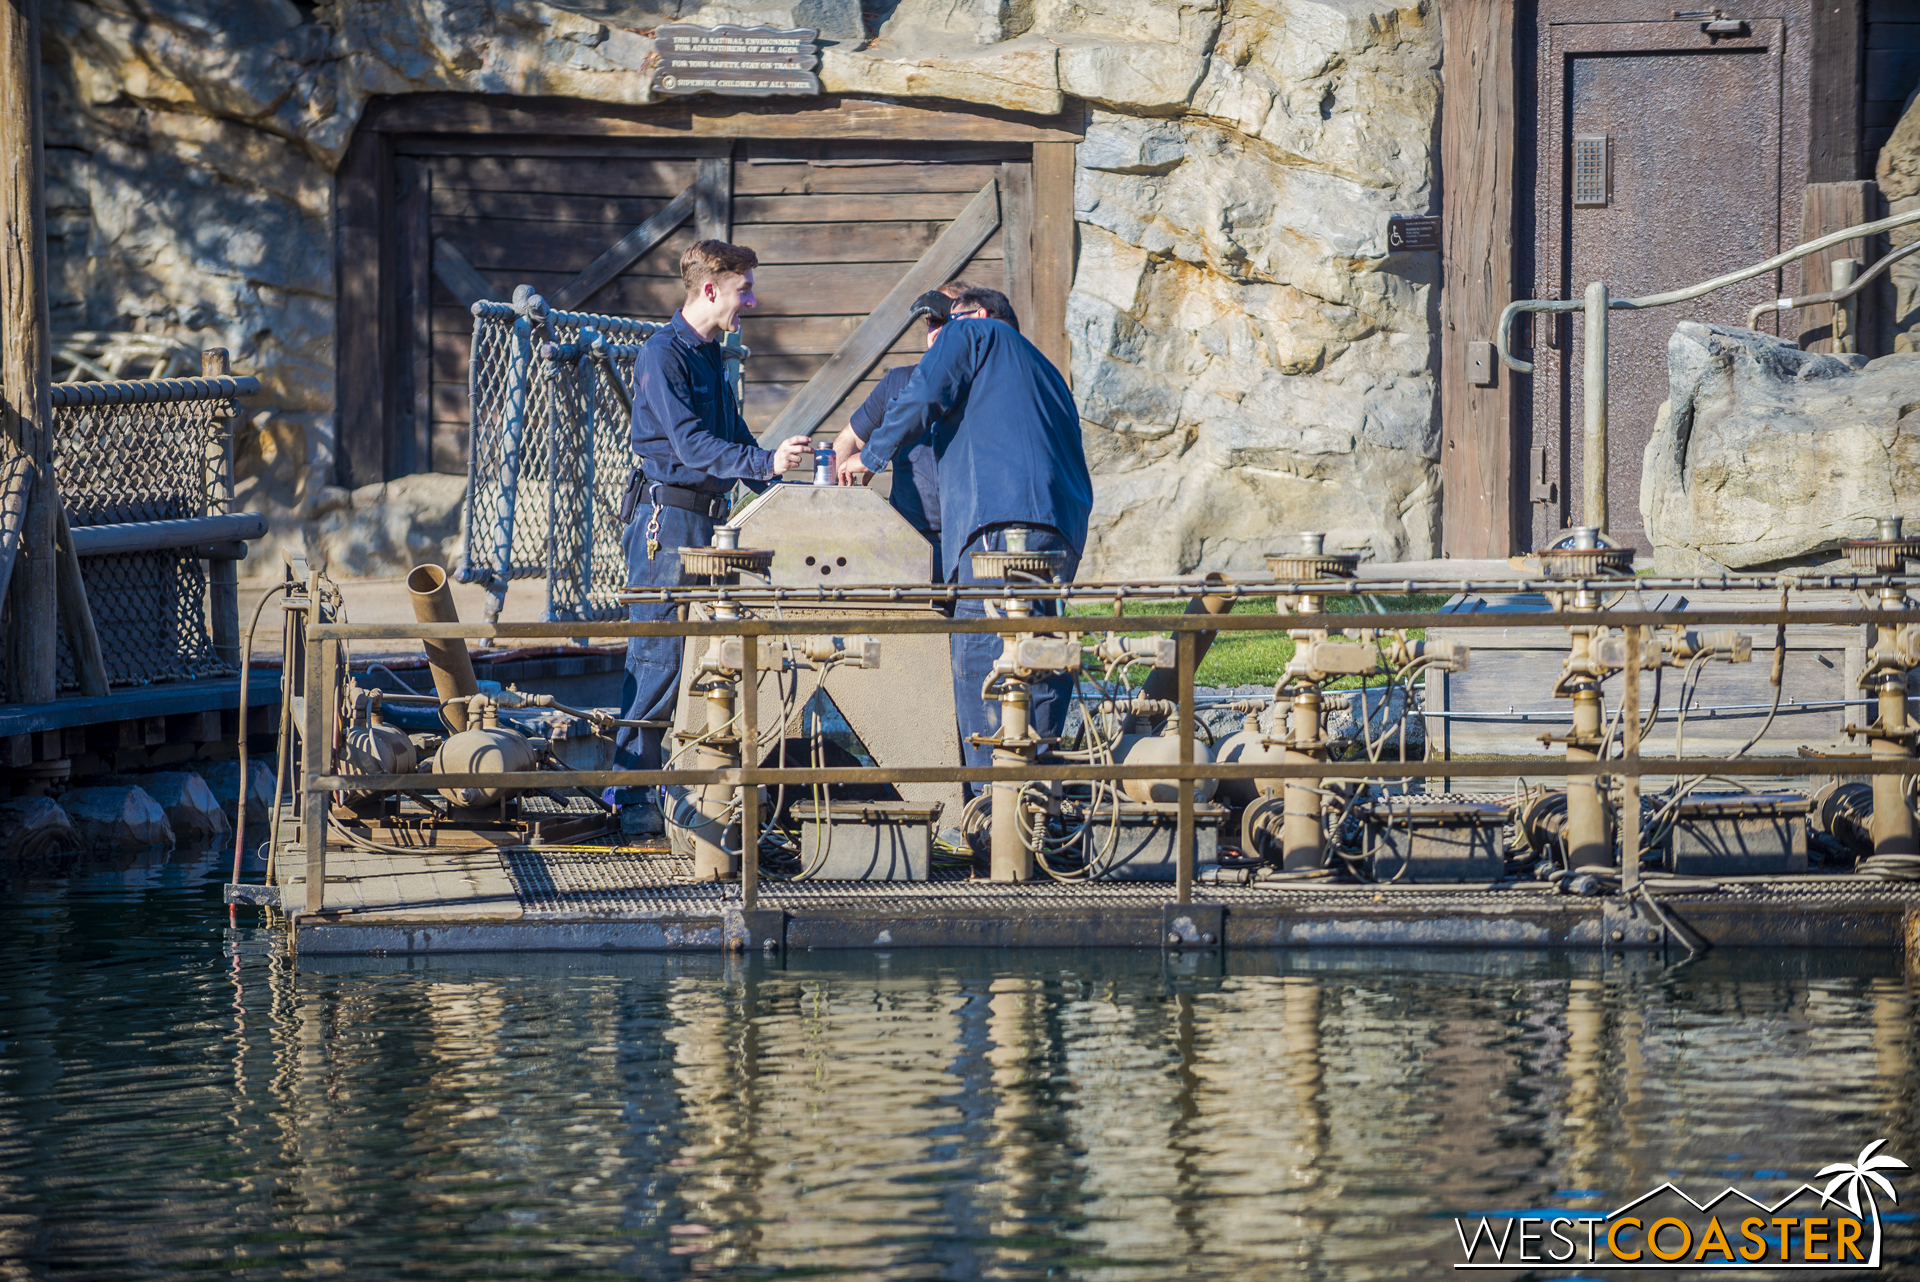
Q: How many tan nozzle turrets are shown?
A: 5